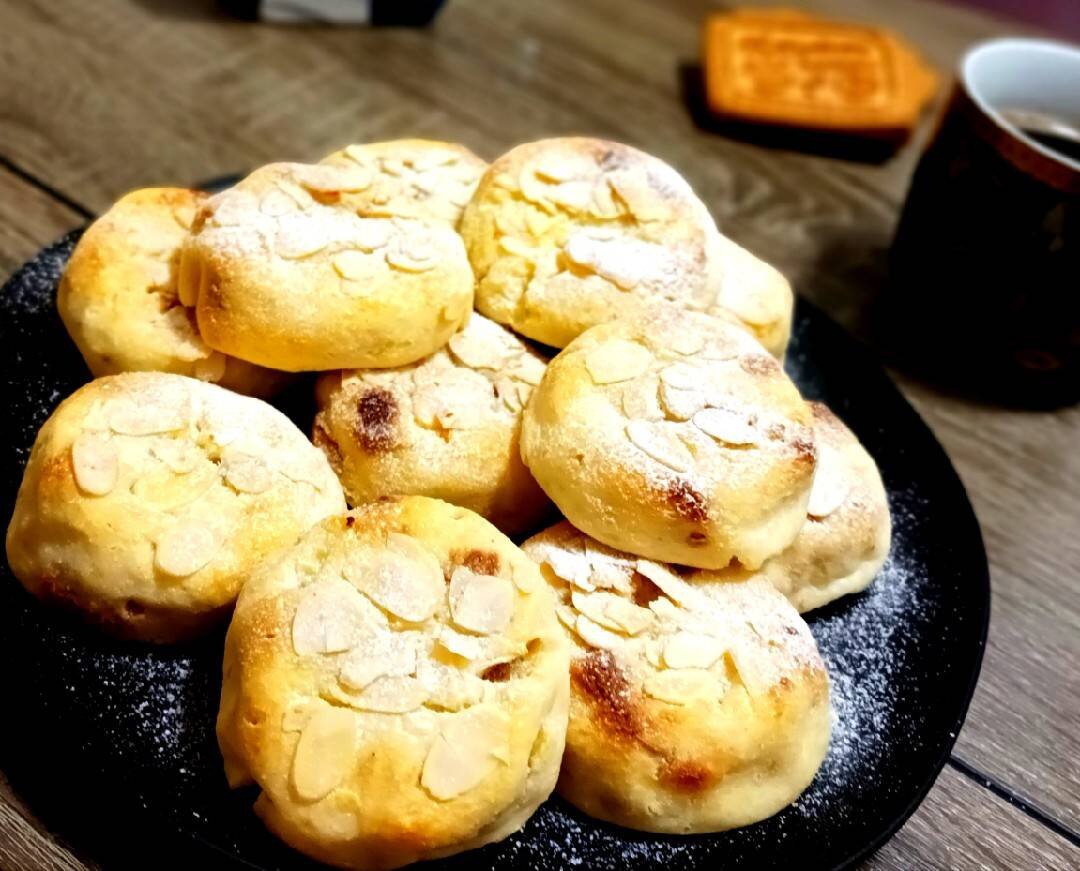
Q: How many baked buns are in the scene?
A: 11